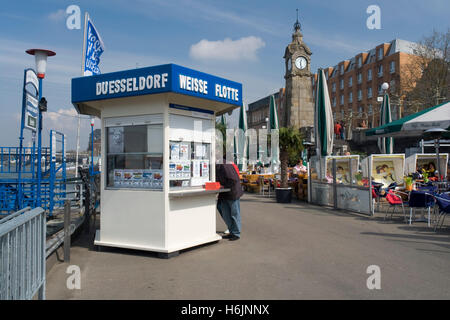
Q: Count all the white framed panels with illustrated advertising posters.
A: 3